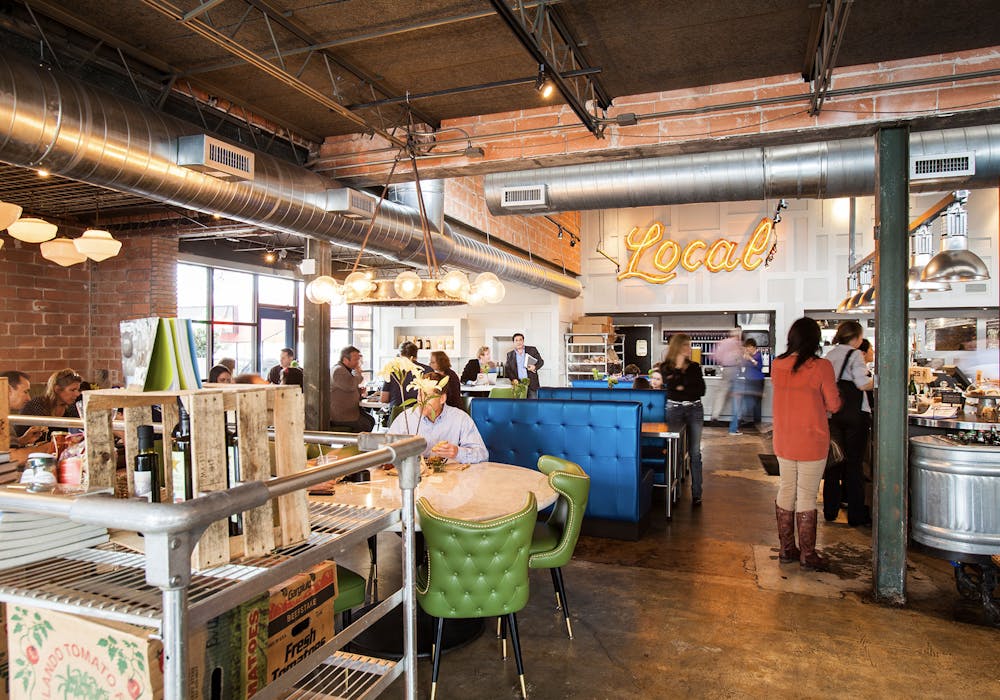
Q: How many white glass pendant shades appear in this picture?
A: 4